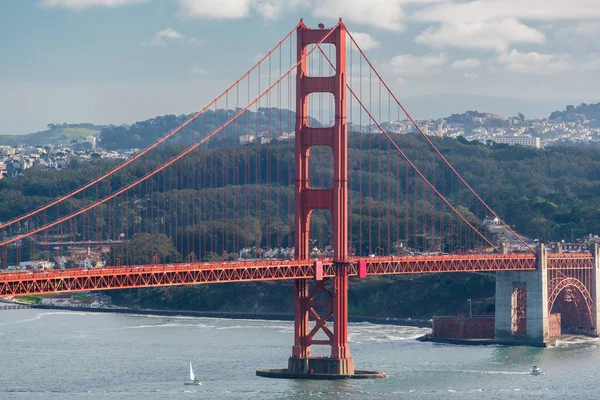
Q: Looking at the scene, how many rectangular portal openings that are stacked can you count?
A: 4